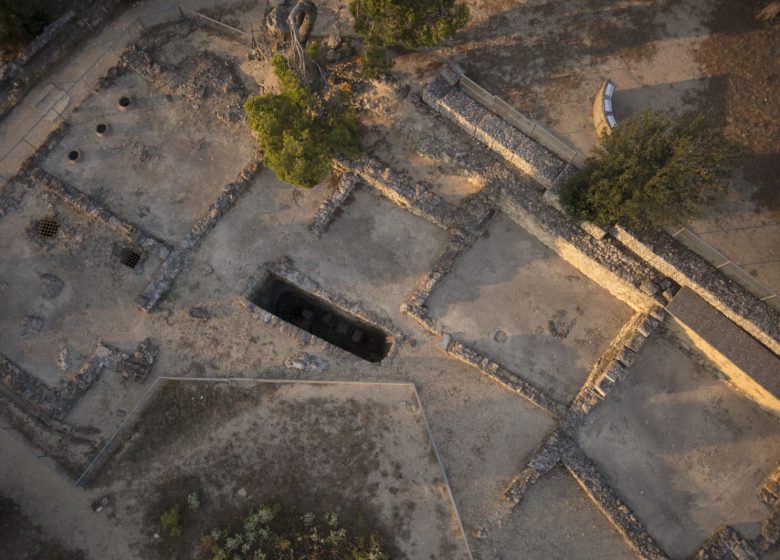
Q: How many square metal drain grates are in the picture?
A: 2